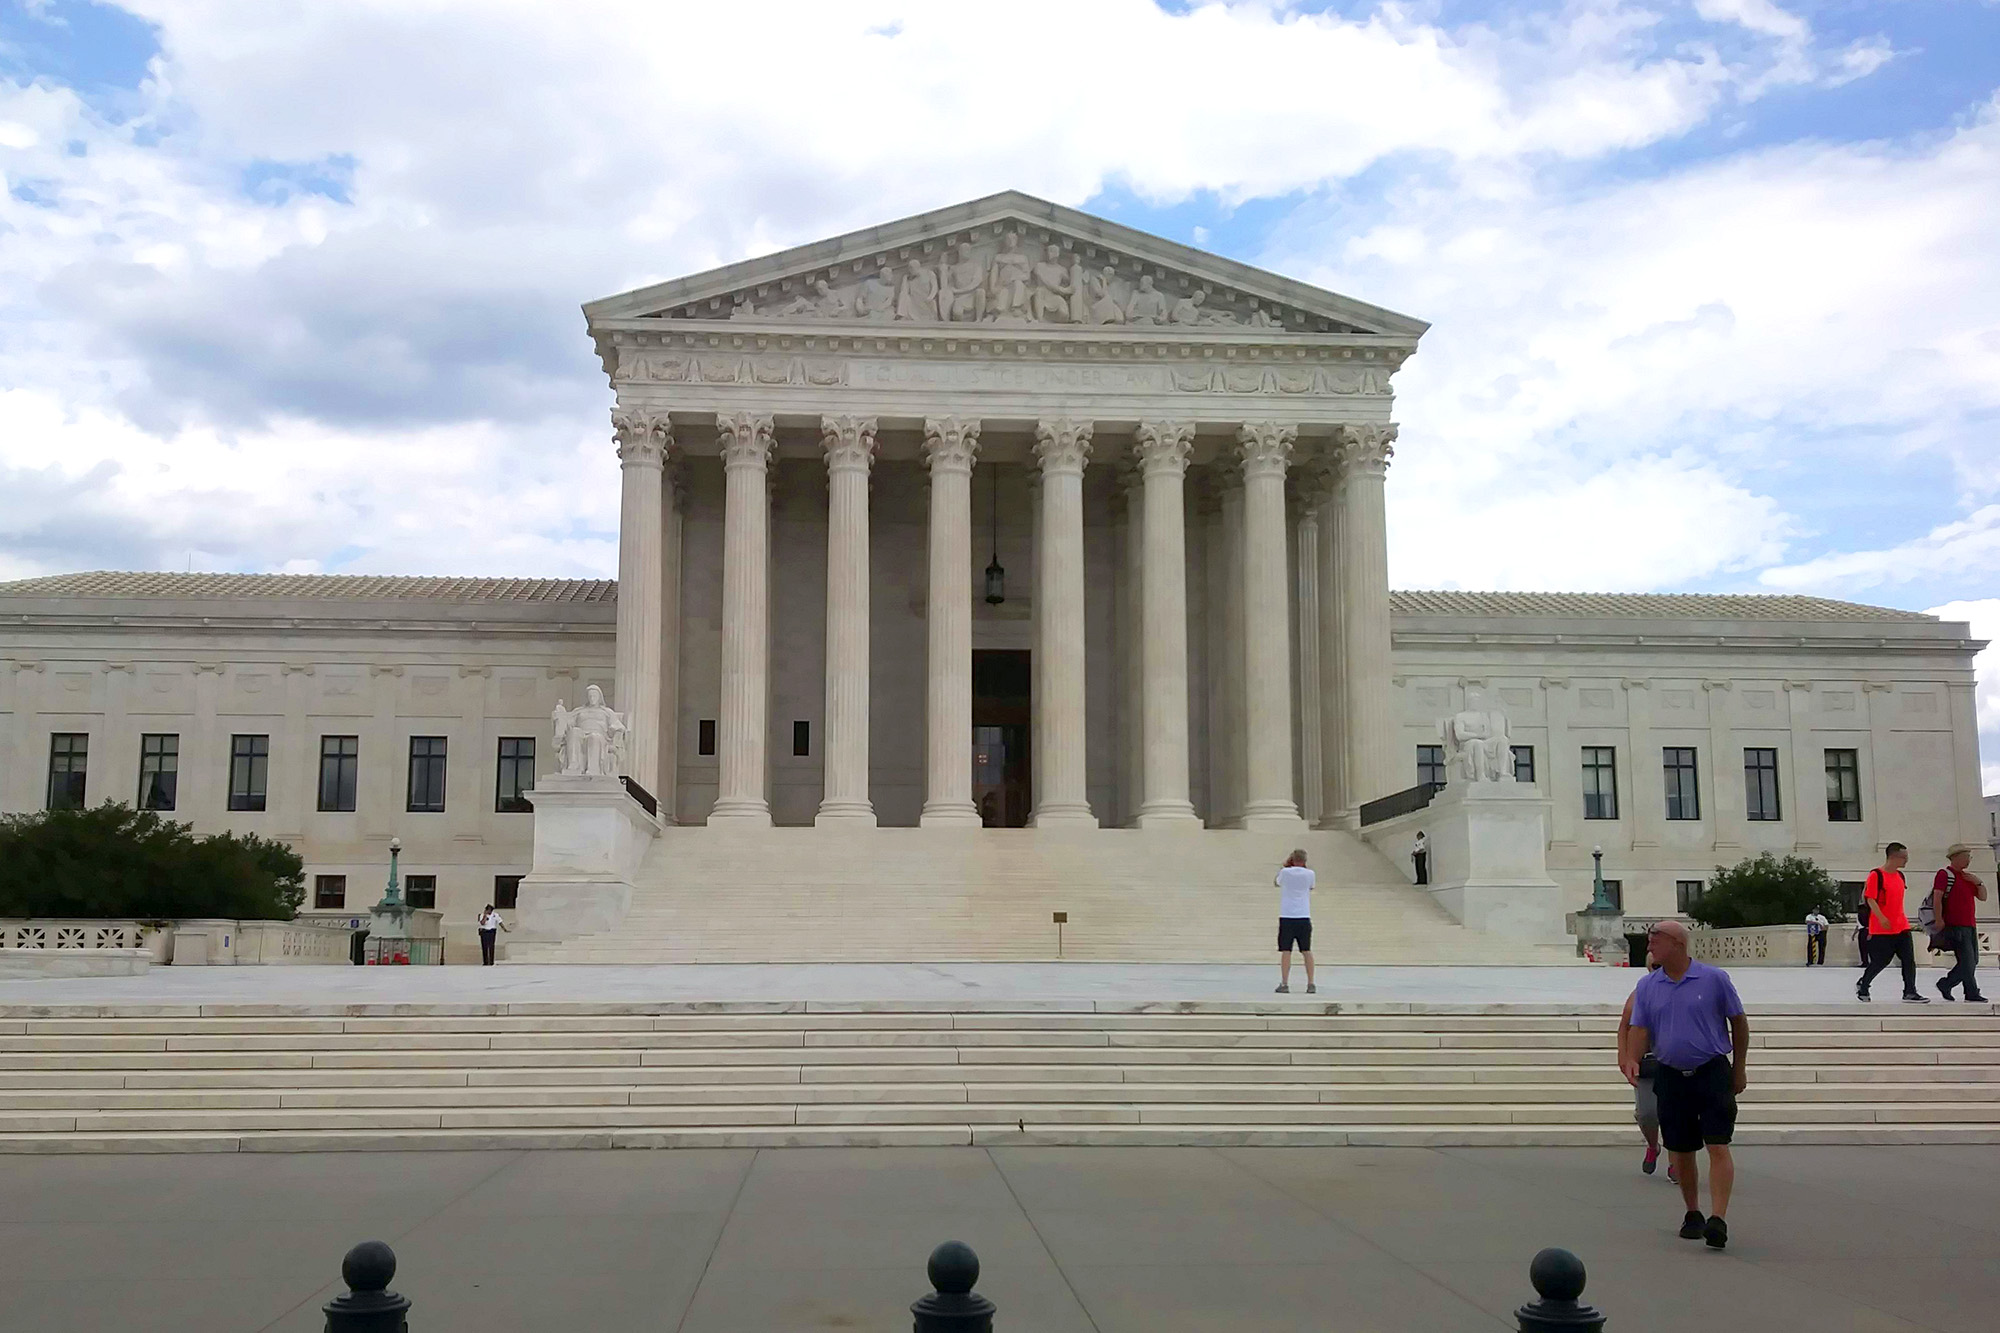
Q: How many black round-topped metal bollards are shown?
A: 3